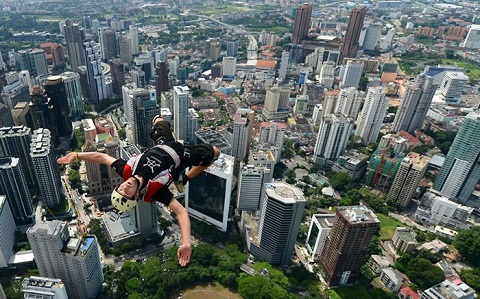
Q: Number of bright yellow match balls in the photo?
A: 0